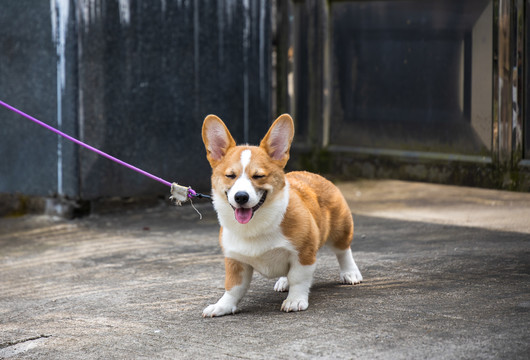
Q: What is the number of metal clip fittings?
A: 1